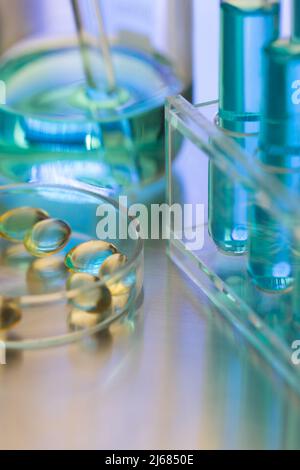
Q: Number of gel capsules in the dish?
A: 6